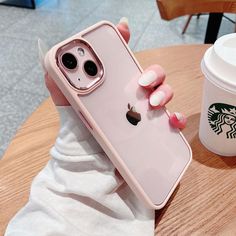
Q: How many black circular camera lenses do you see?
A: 2